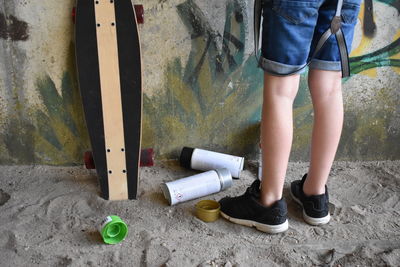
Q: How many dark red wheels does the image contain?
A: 4